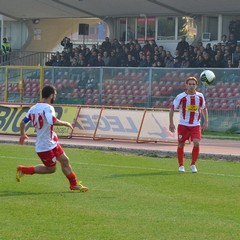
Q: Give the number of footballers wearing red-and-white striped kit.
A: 2